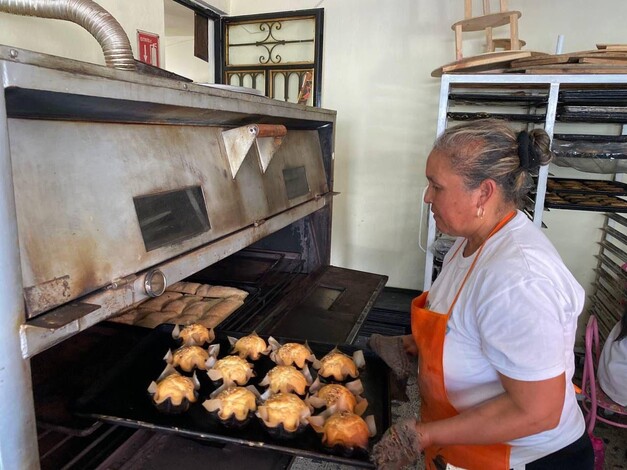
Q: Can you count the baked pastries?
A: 12